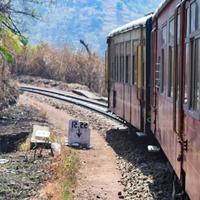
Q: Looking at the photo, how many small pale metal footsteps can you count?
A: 2